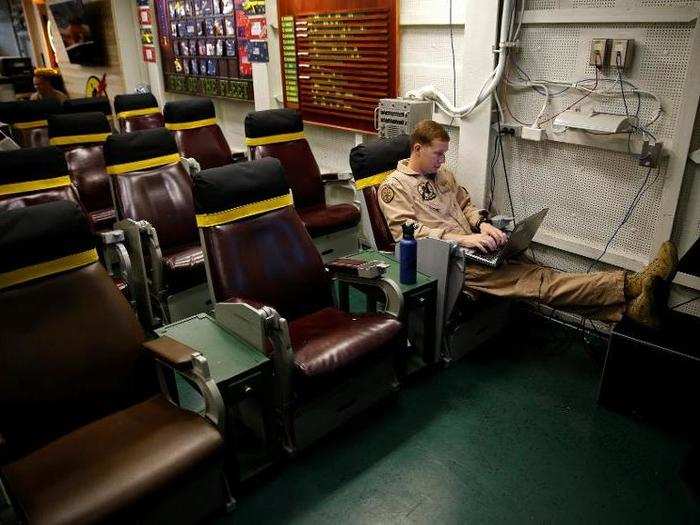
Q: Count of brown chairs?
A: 1